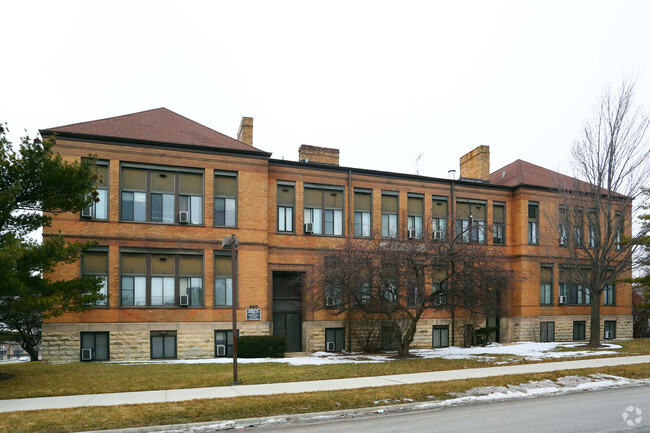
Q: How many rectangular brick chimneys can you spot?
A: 3